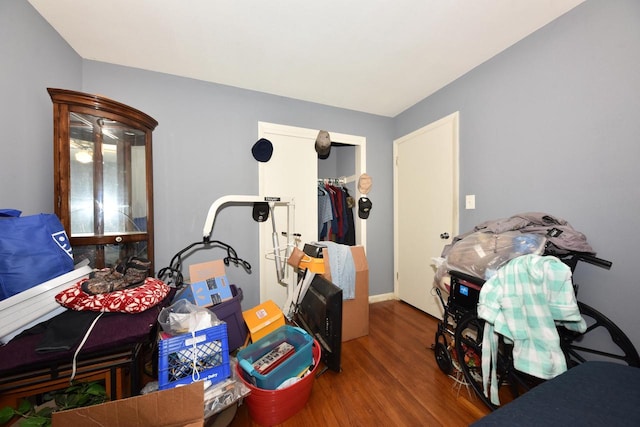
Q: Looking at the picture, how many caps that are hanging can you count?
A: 5